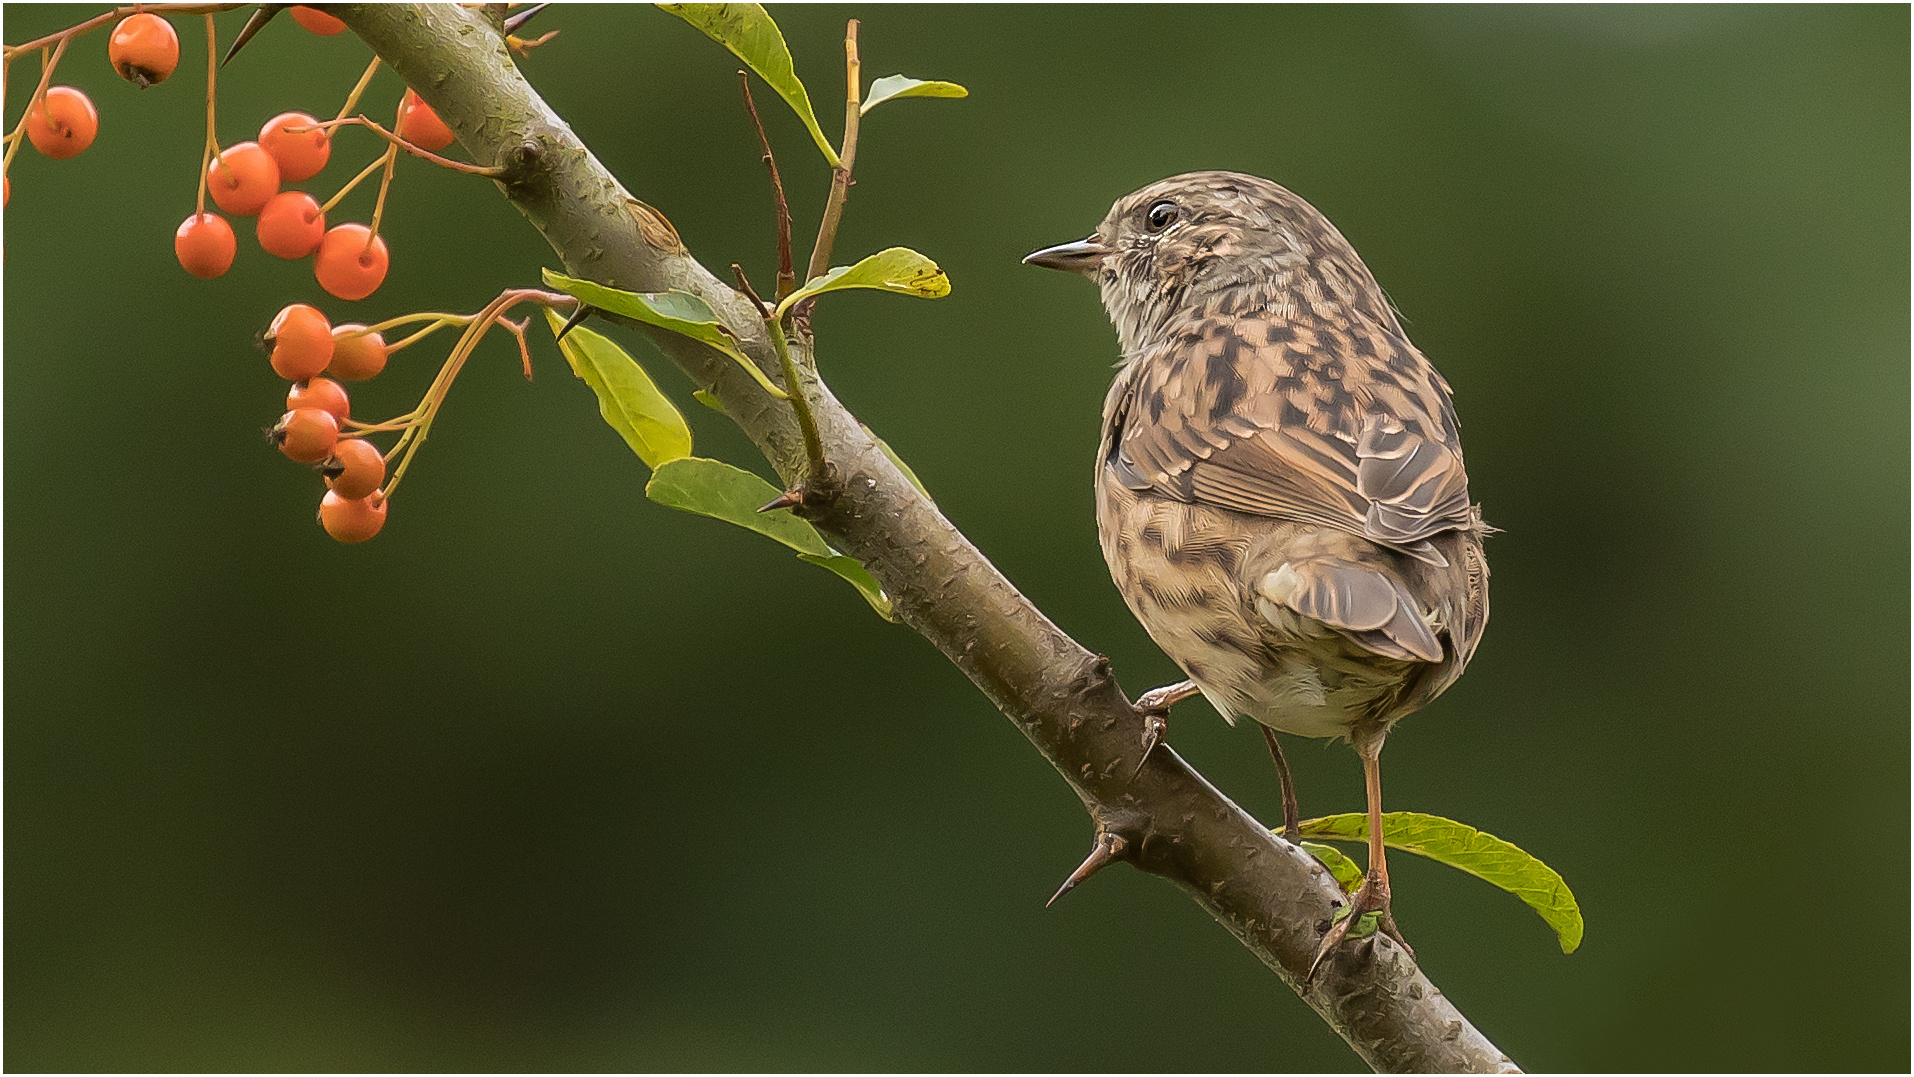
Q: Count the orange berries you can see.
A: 15